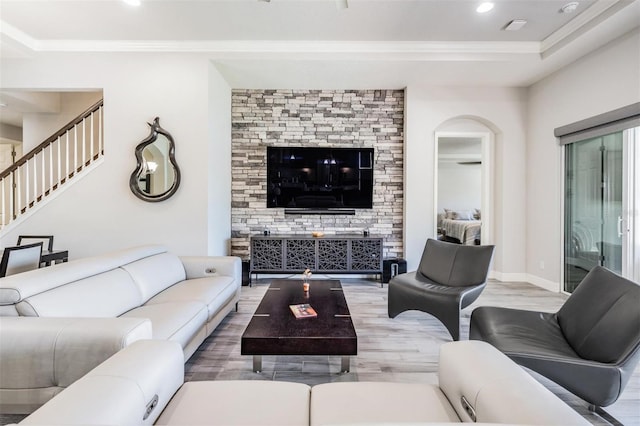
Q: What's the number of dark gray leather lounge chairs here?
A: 2